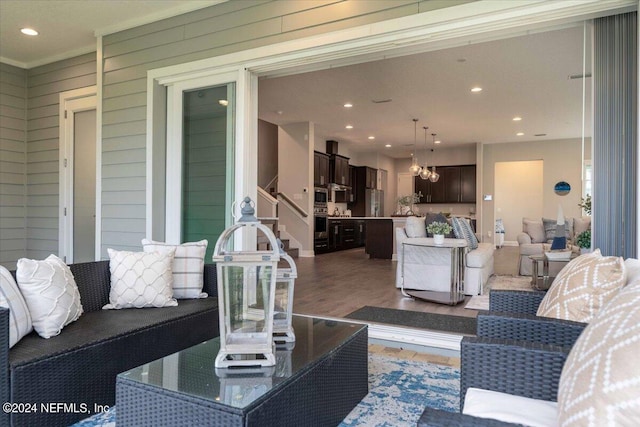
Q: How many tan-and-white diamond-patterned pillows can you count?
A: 2